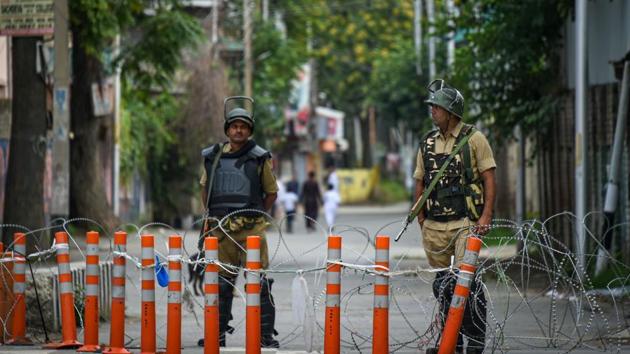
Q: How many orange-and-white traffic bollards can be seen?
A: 11